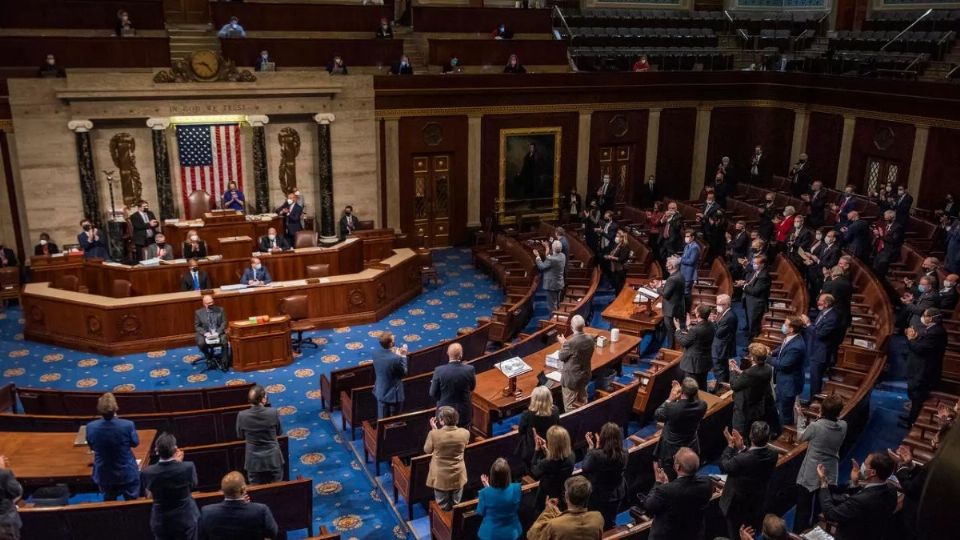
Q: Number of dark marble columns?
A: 4